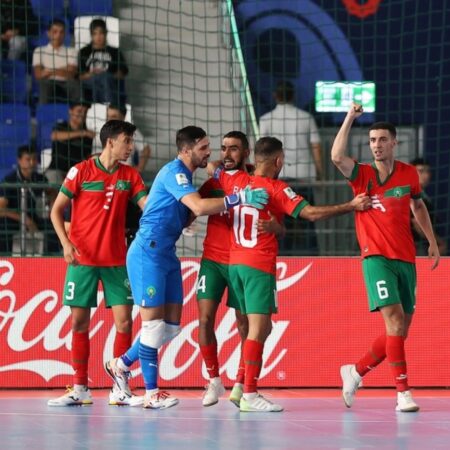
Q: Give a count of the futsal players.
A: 5